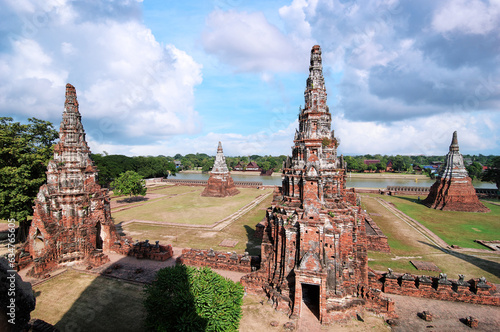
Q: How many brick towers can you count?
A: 4